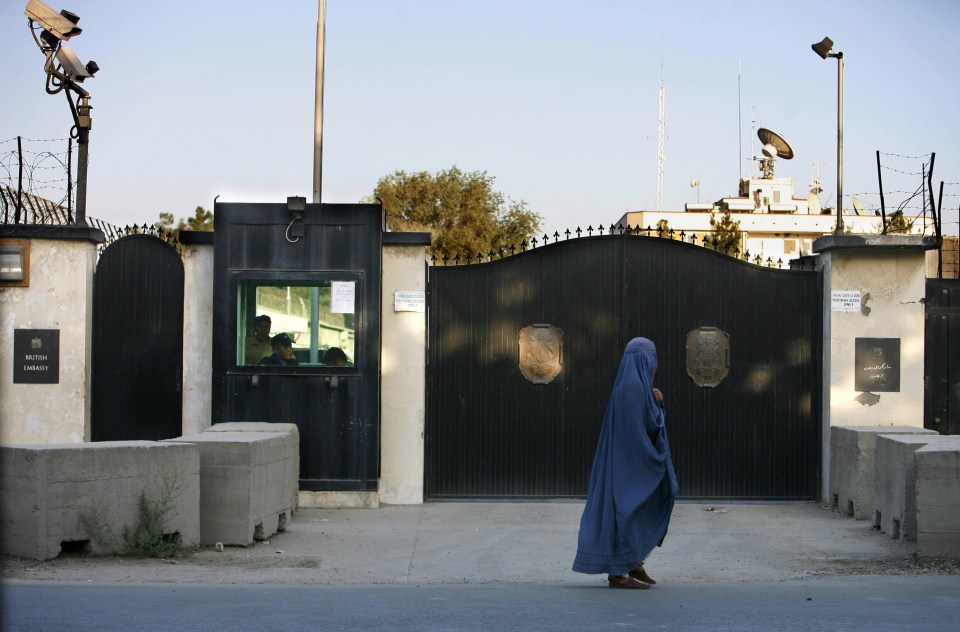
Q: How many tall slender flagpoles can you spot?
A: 1